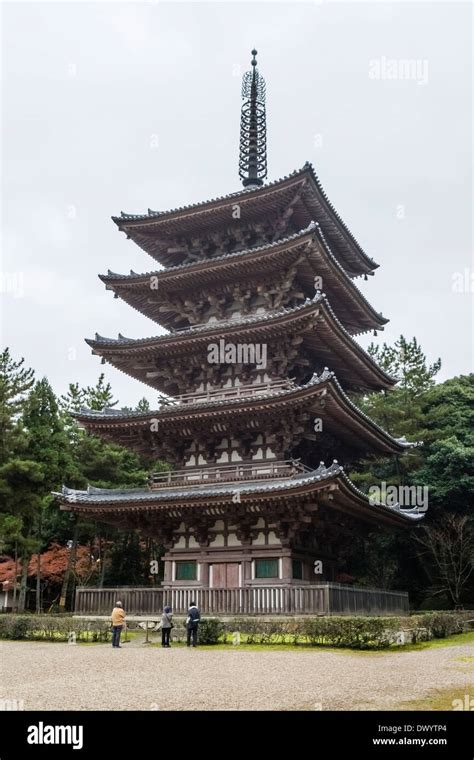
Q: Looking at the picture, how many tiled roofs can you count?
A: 5